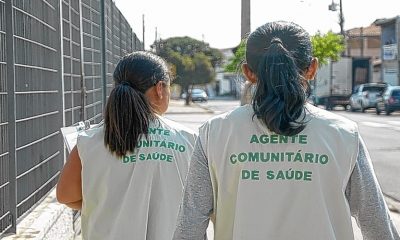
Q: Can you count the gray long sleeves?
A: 2